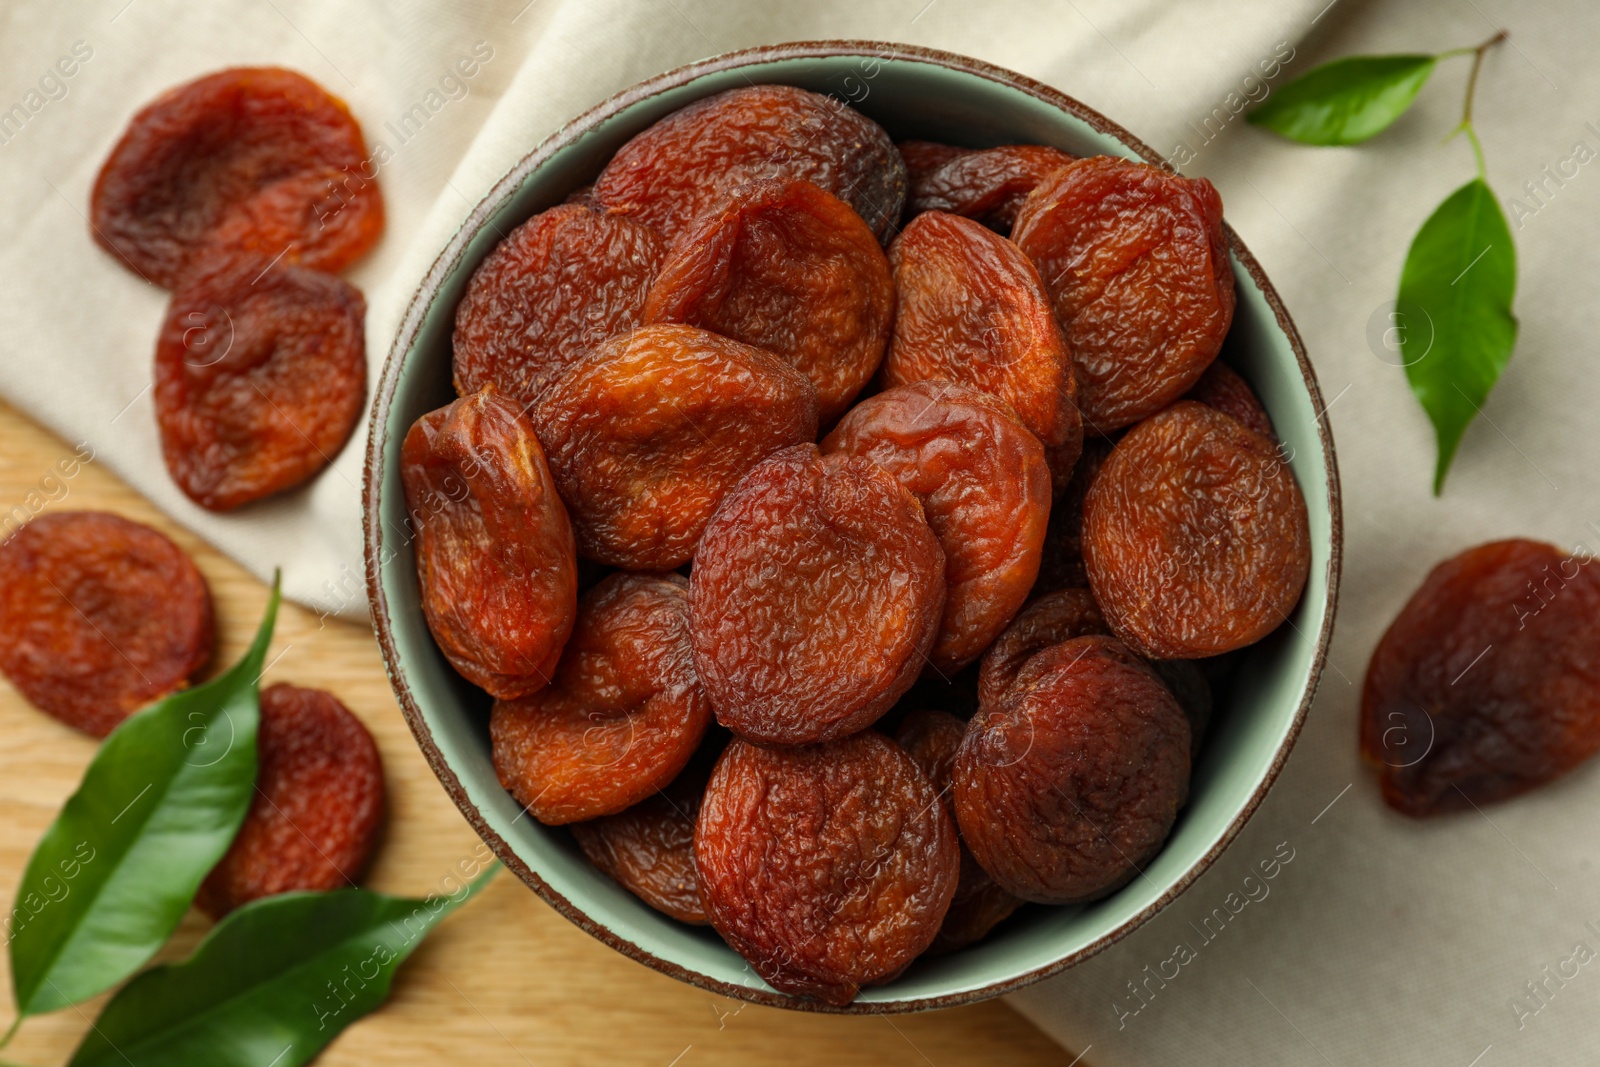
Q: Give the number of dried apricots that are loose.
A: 5